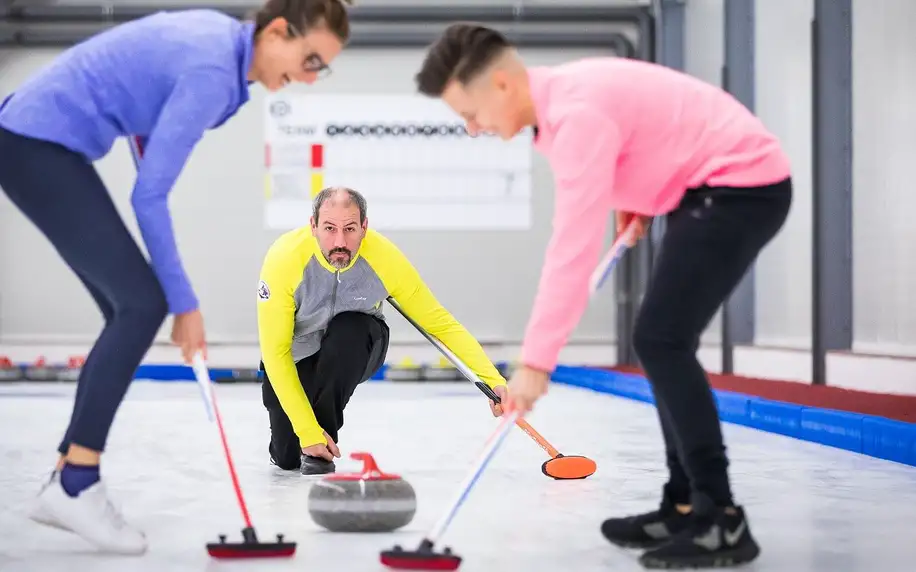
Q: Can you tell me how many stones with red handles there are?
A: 4